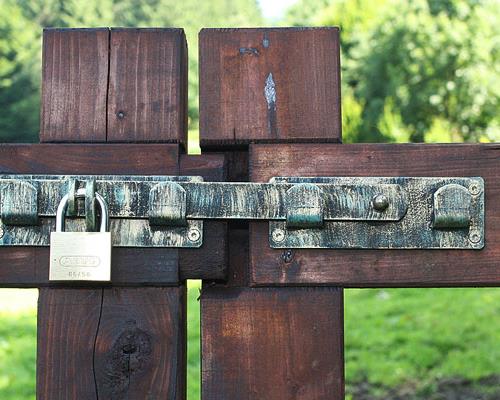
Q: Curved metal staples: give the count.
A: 4